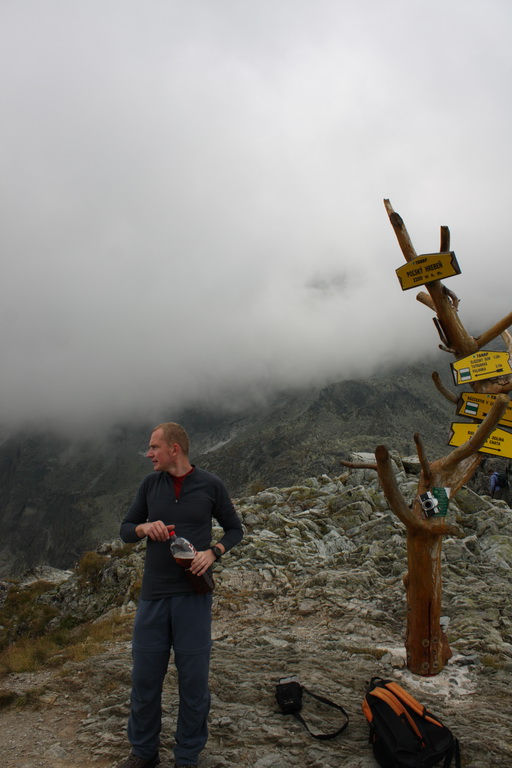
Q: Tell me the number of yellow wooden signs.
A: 4